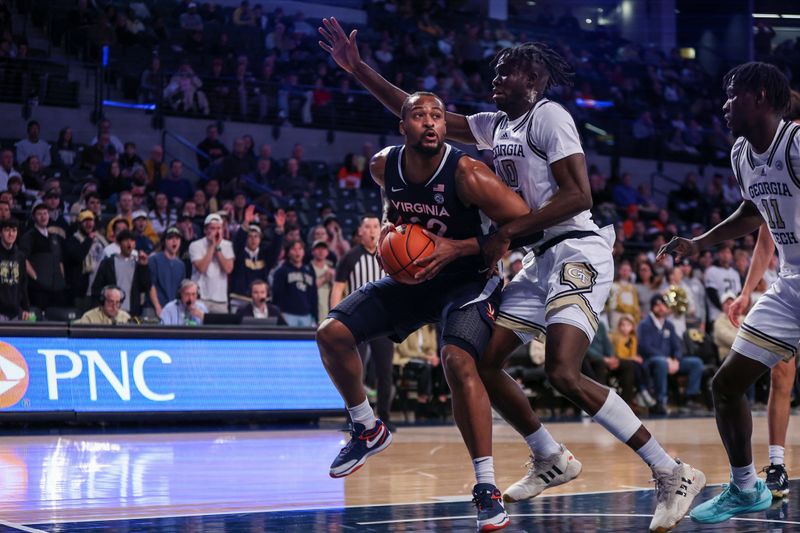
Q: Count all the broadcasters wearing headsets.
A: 3